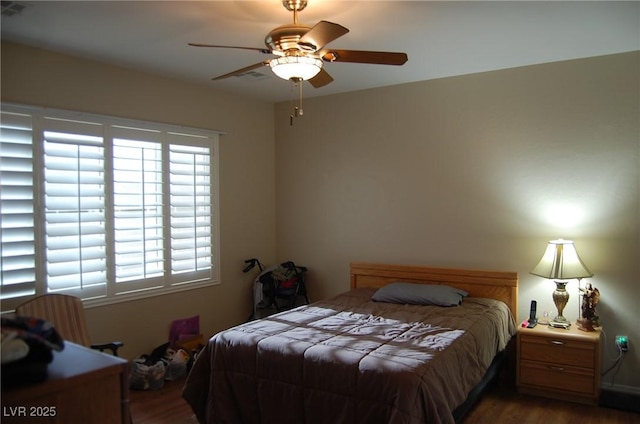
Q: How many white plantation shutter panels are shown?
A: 4